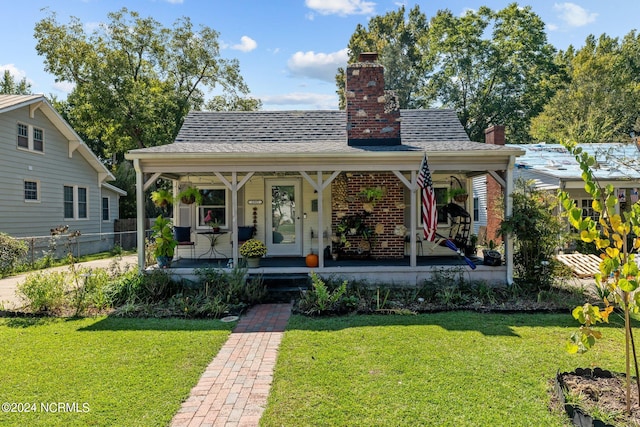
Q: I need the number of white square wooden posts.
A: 5